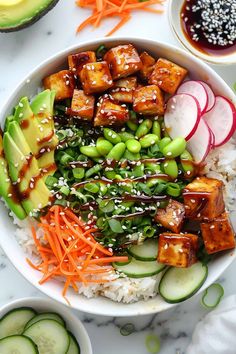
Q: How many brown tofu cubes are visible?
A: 14